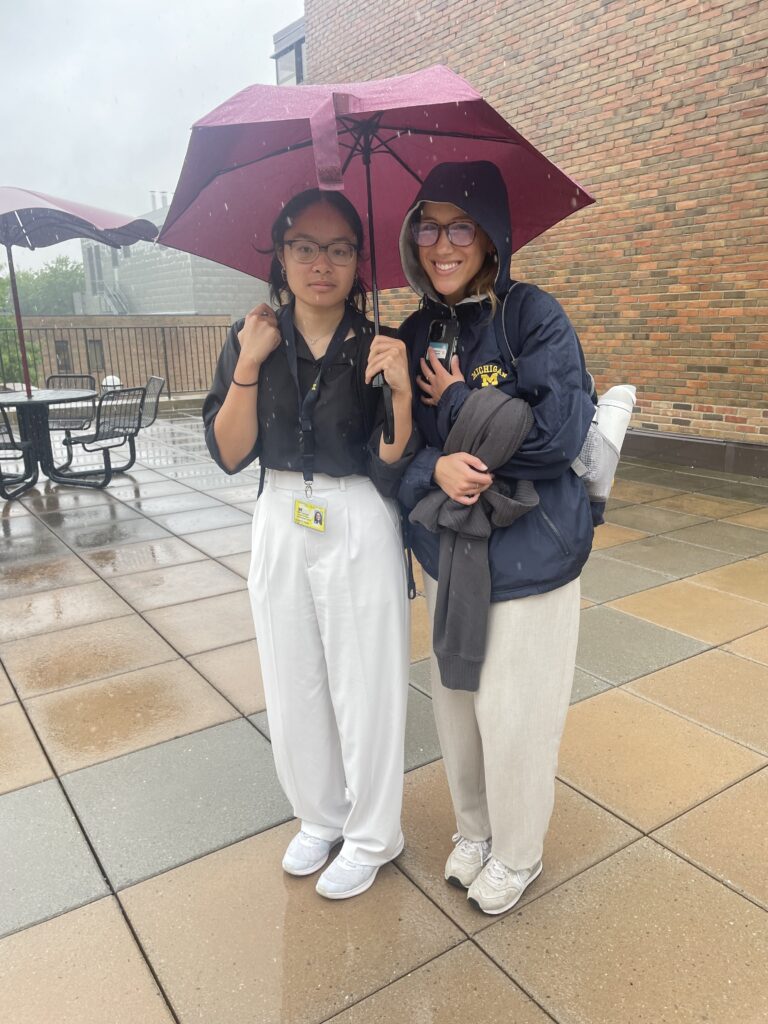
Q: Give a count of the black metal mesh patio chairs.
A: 4